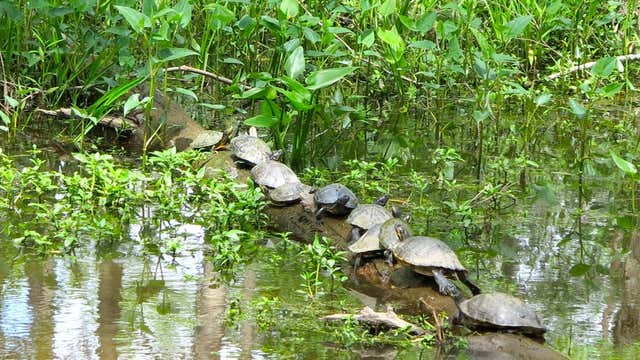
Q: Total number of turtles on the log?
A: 10